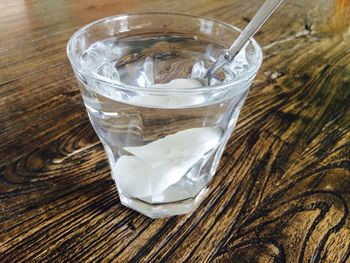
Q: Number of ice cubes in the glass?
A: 0